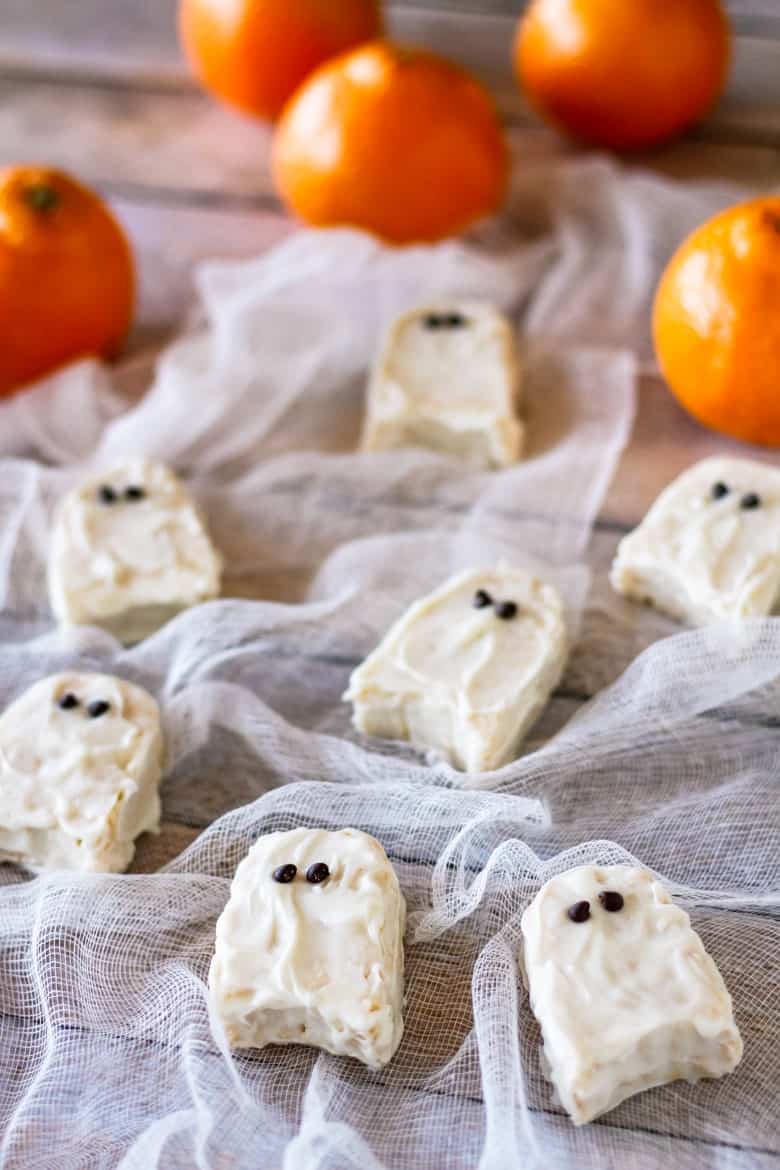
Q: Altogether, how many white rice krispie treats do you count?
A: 7